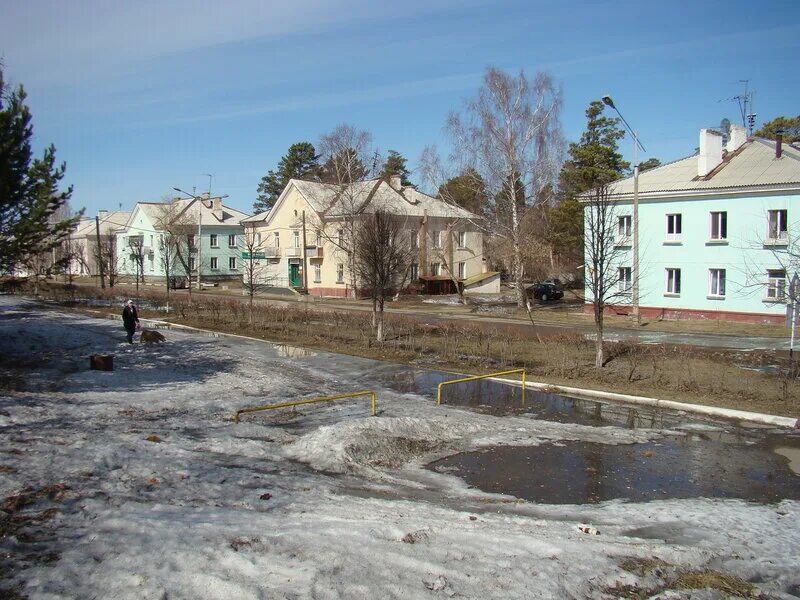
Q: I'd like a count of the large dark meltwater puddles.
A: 2